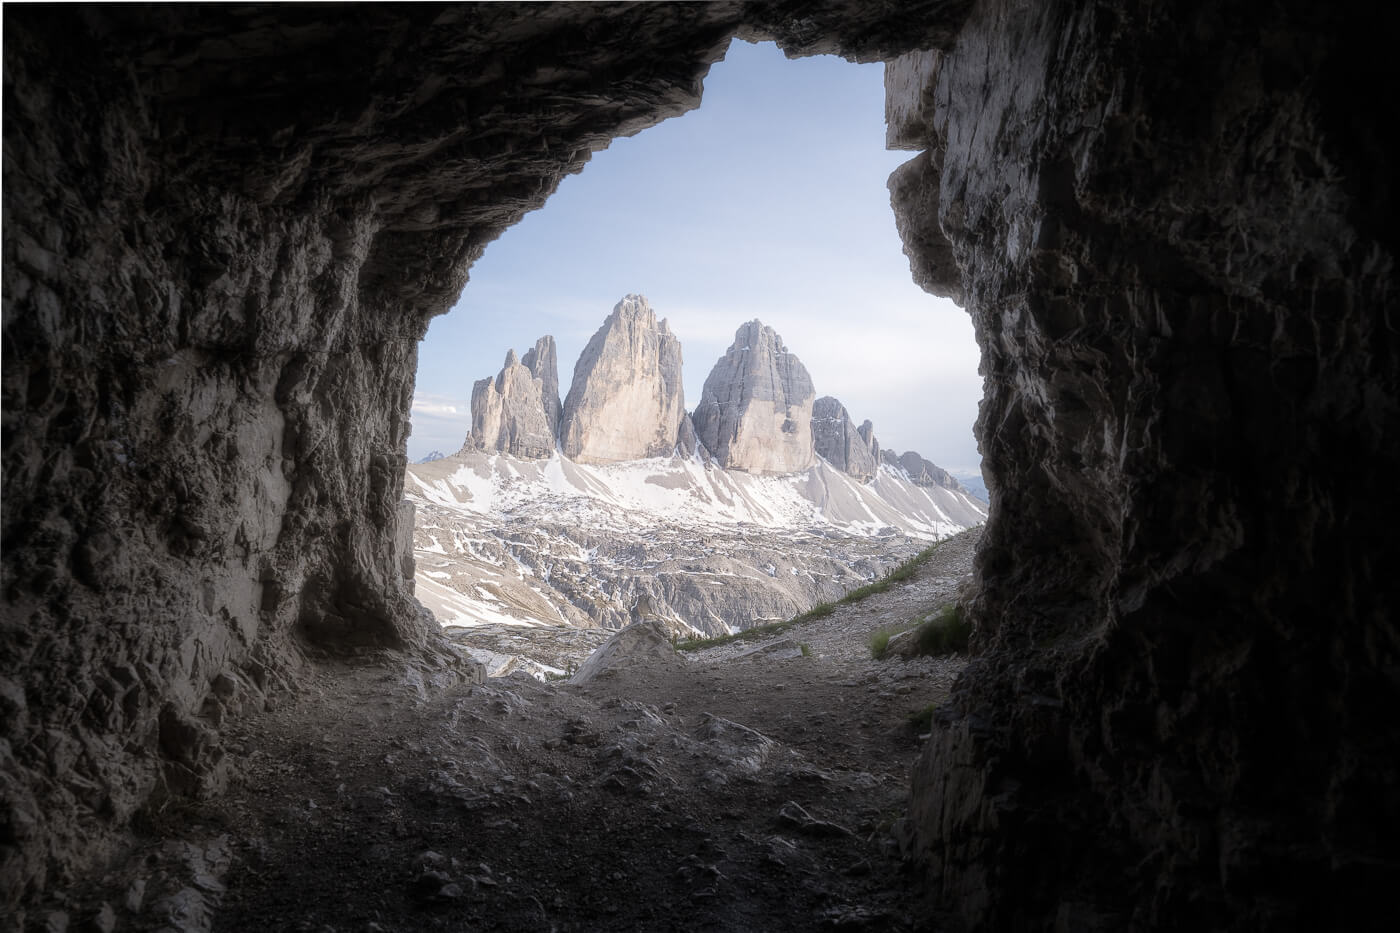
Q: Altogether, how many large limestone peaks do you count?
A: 3